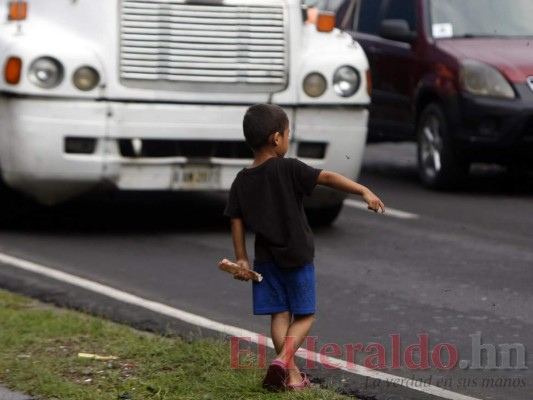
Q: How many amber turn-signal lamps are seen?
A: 4